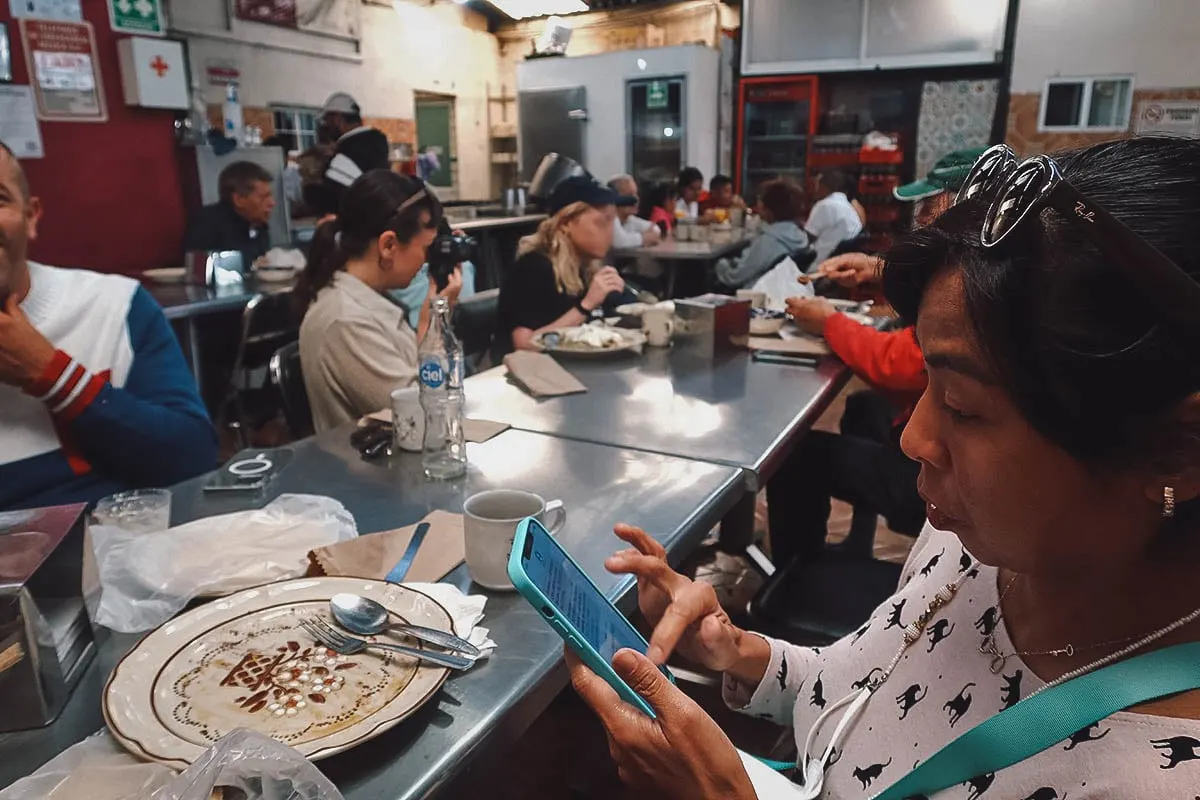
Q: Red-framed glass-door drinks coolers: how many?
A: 1